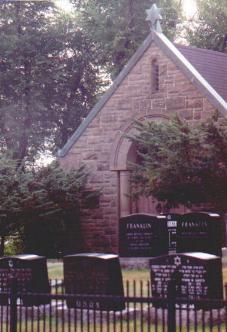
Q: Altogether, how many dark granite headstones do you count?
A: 5